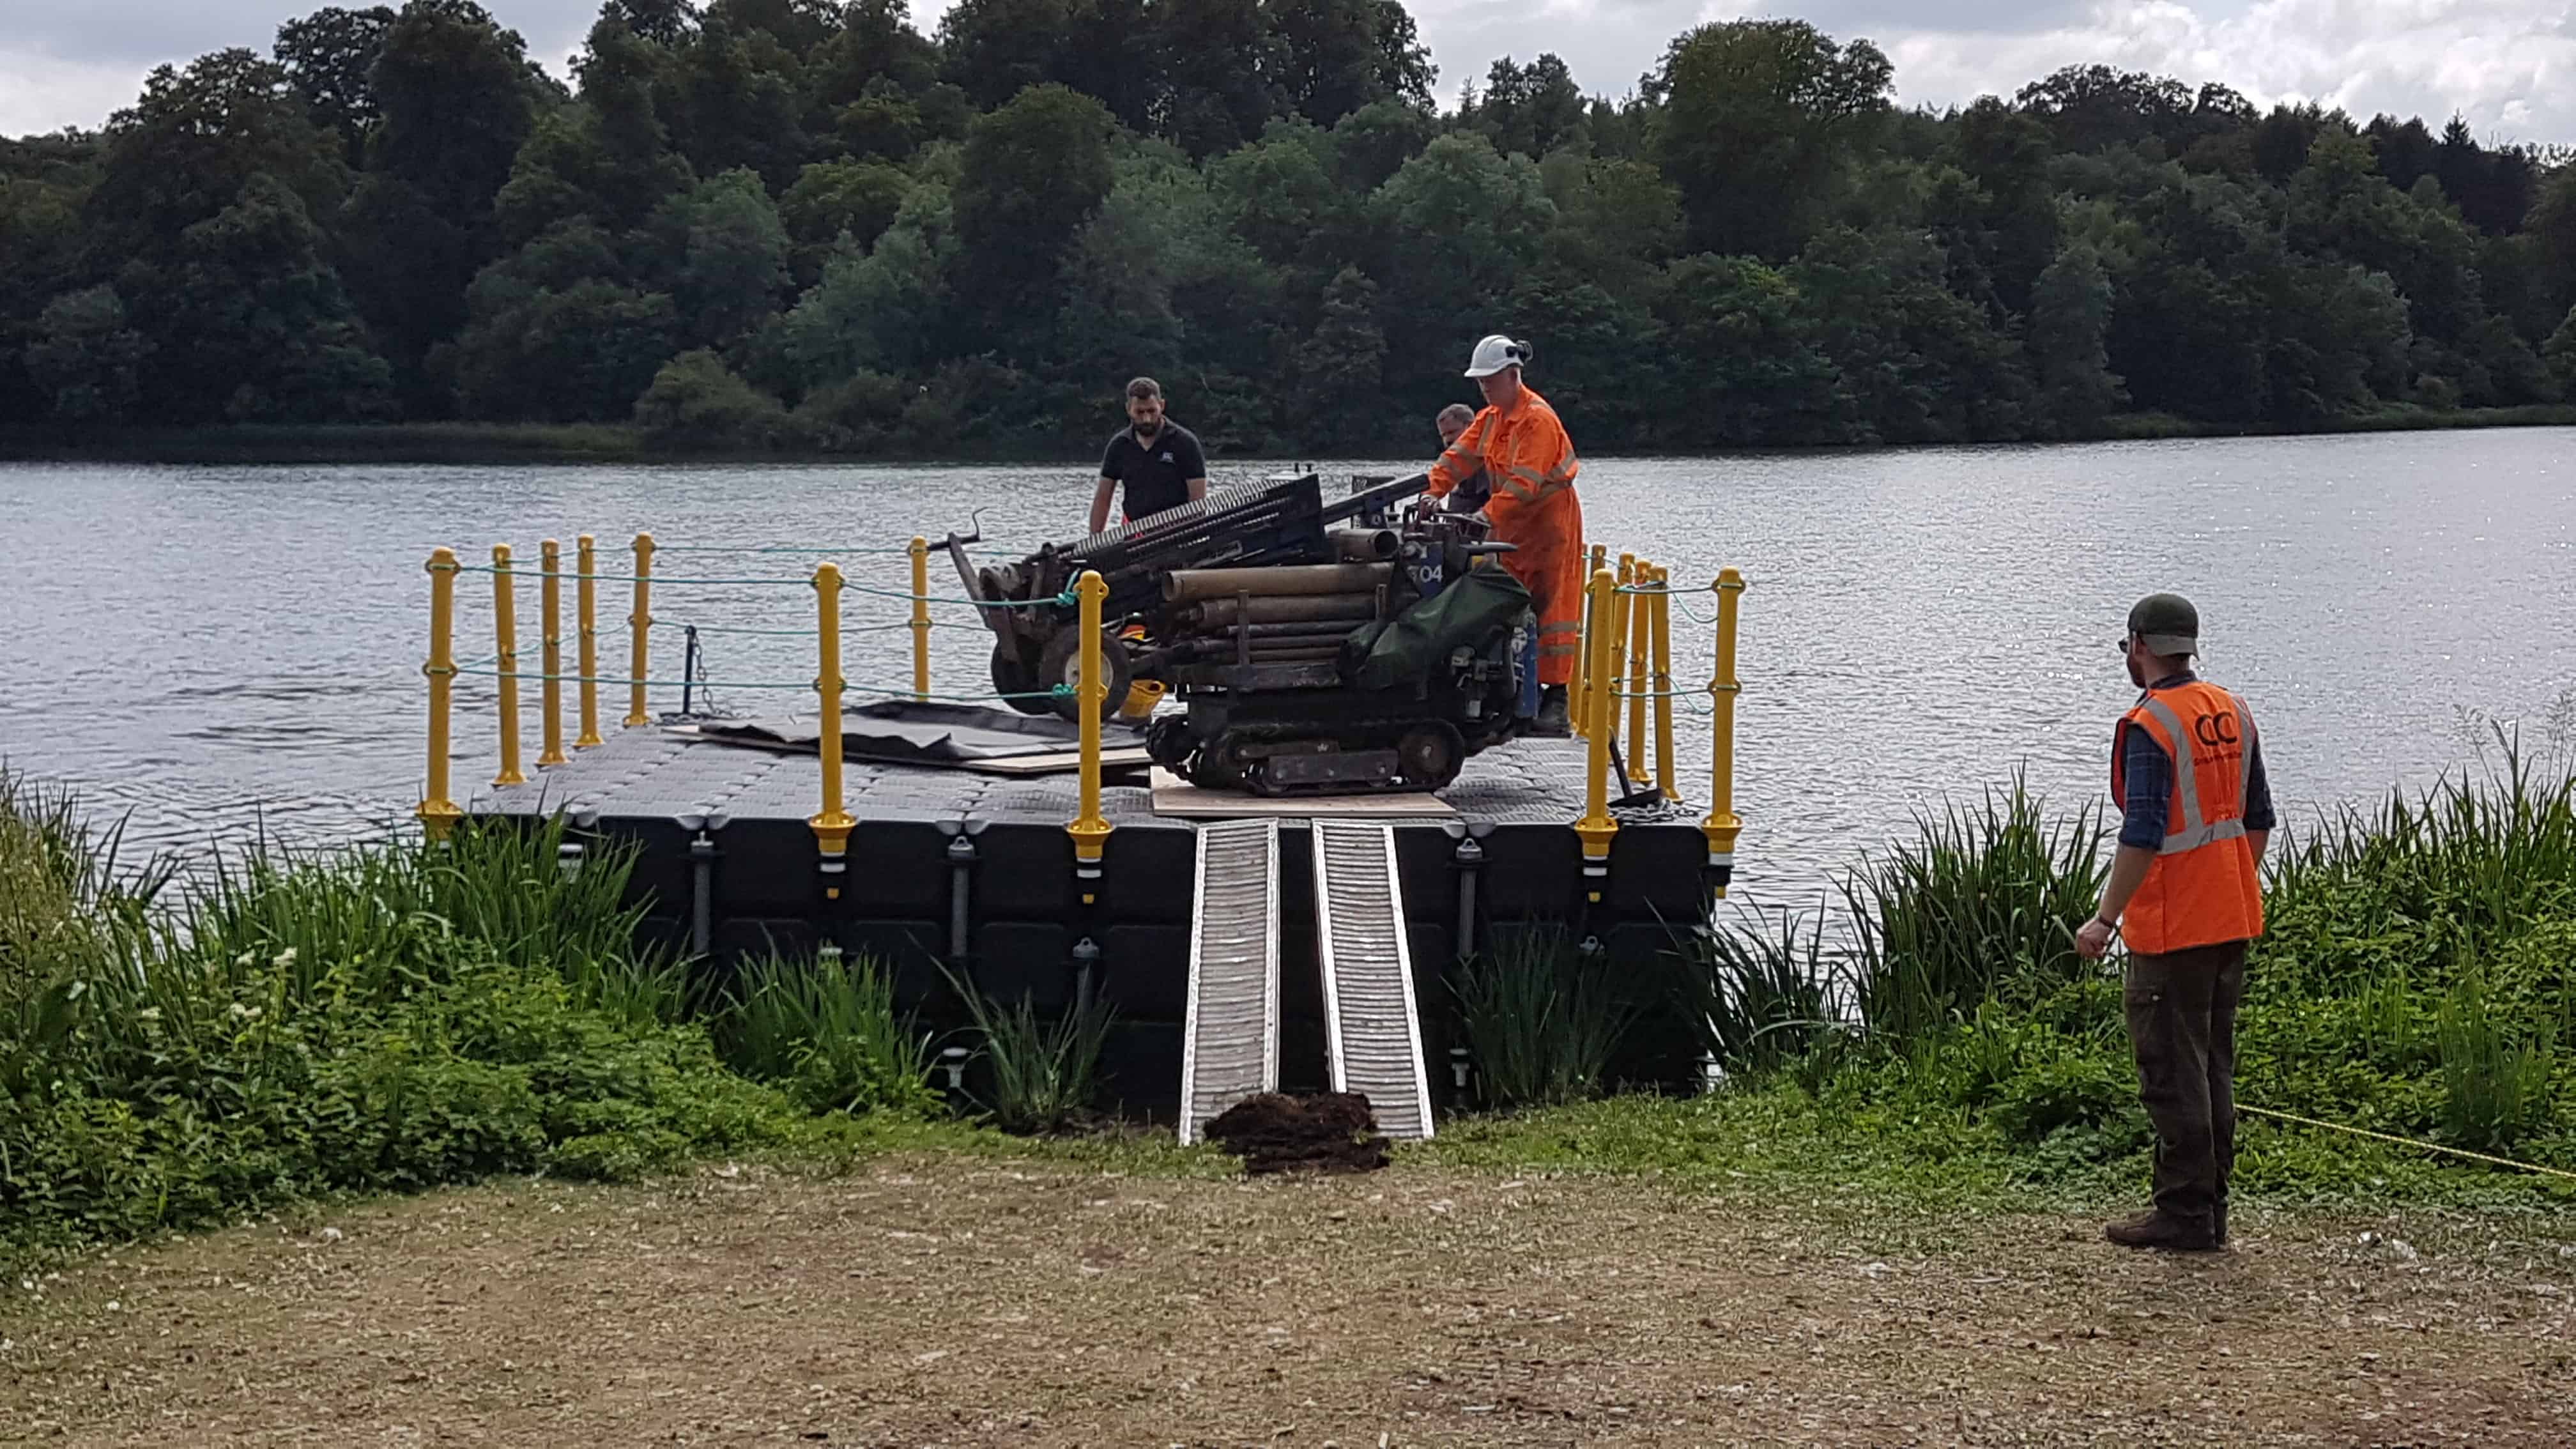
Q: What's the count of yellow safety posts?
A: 15